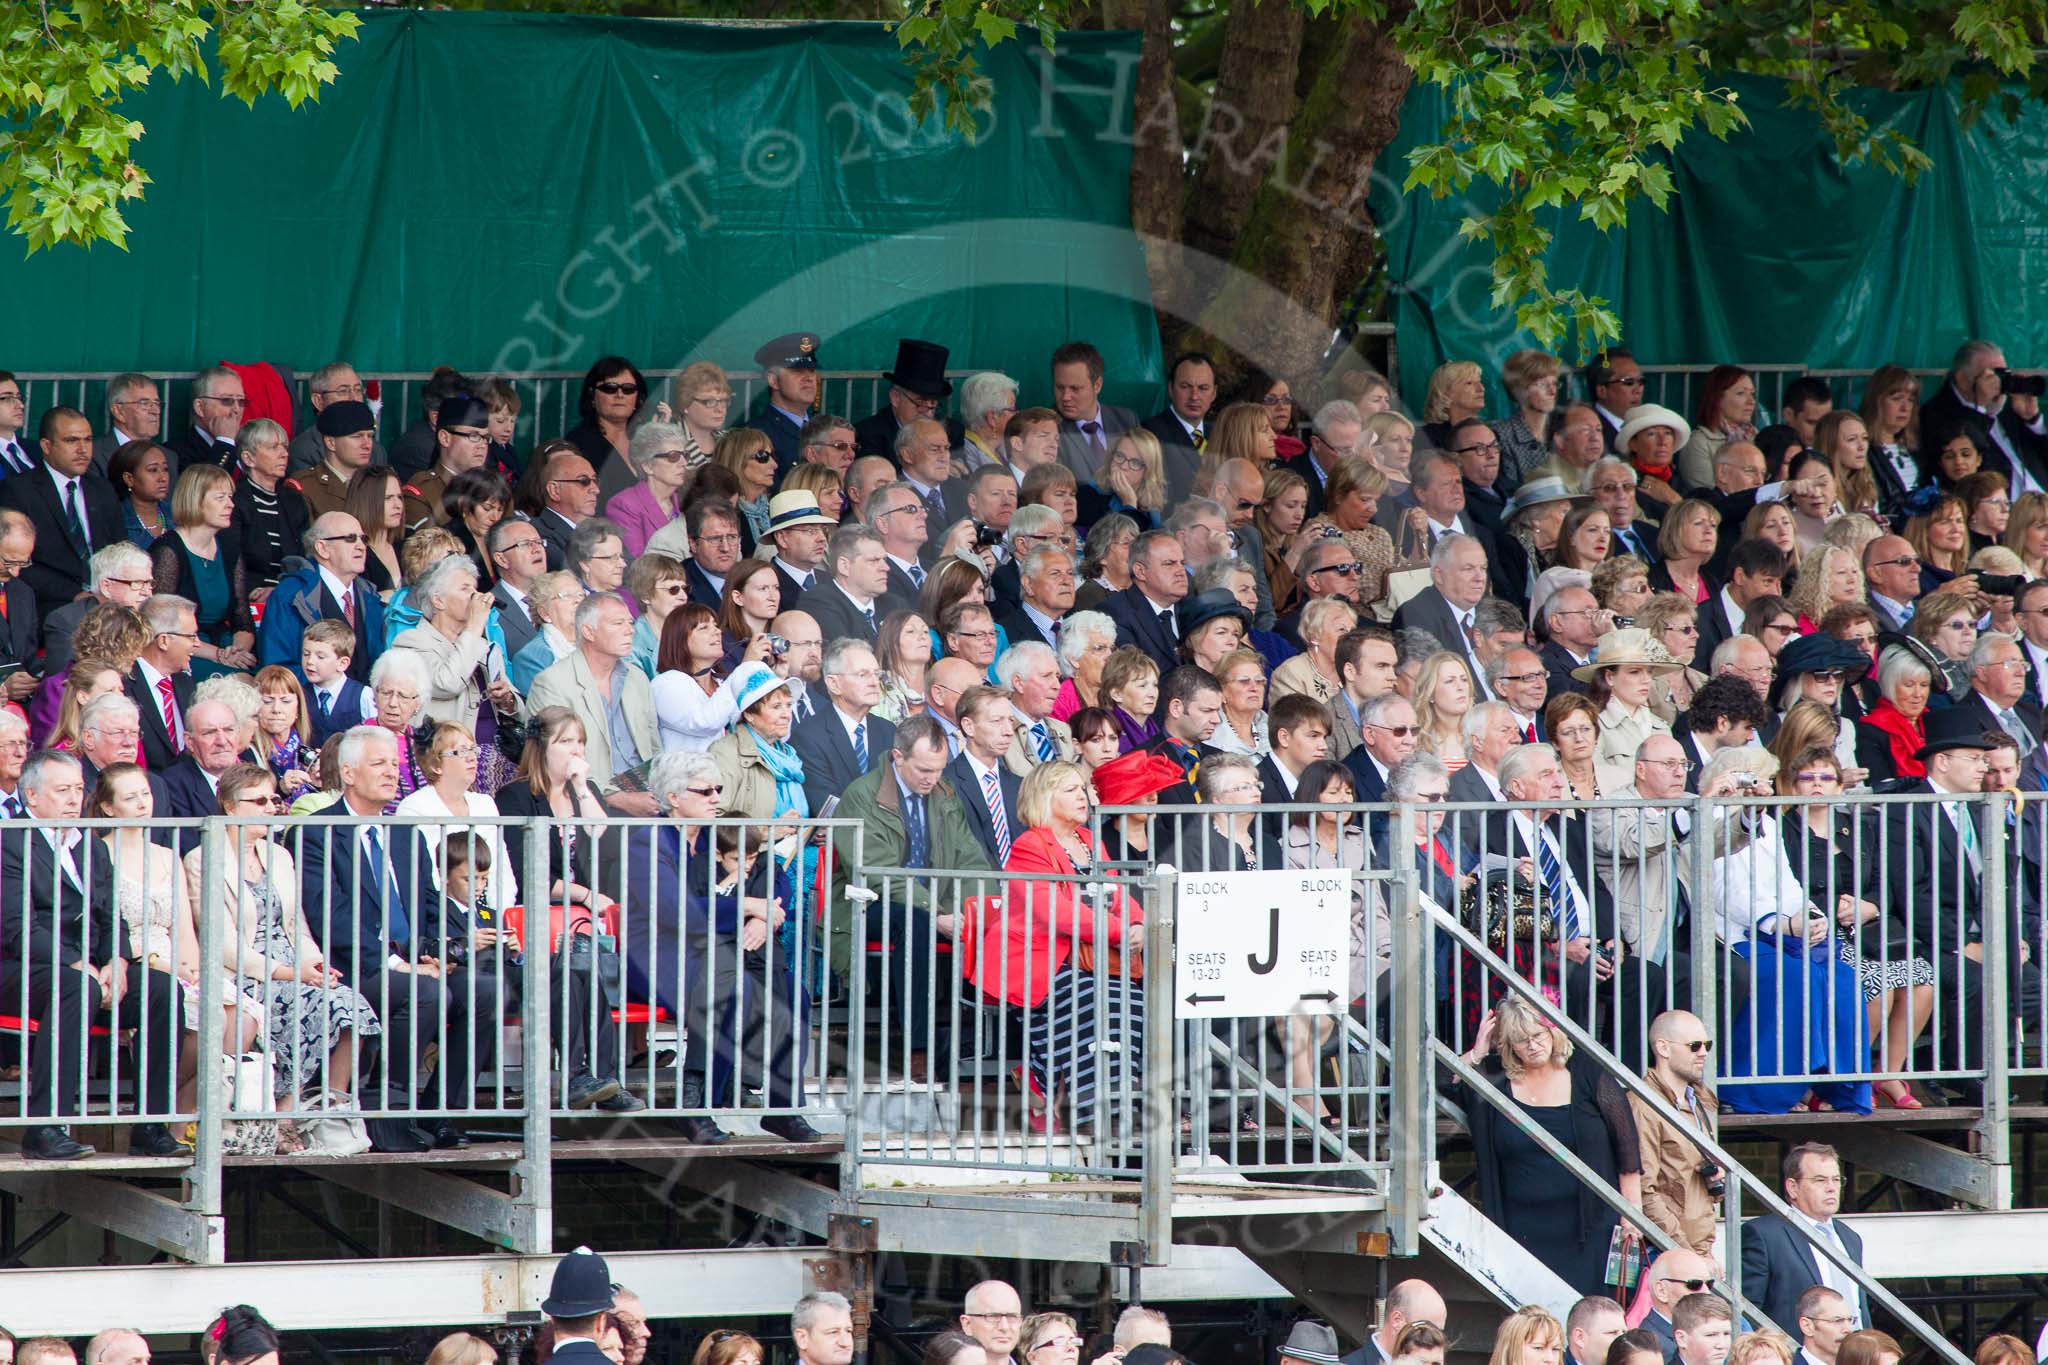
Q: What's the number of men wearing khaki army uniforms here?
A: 2